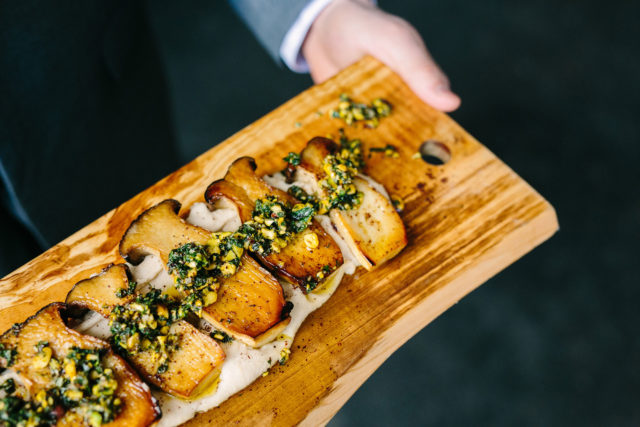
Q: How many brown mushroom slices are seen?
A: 5